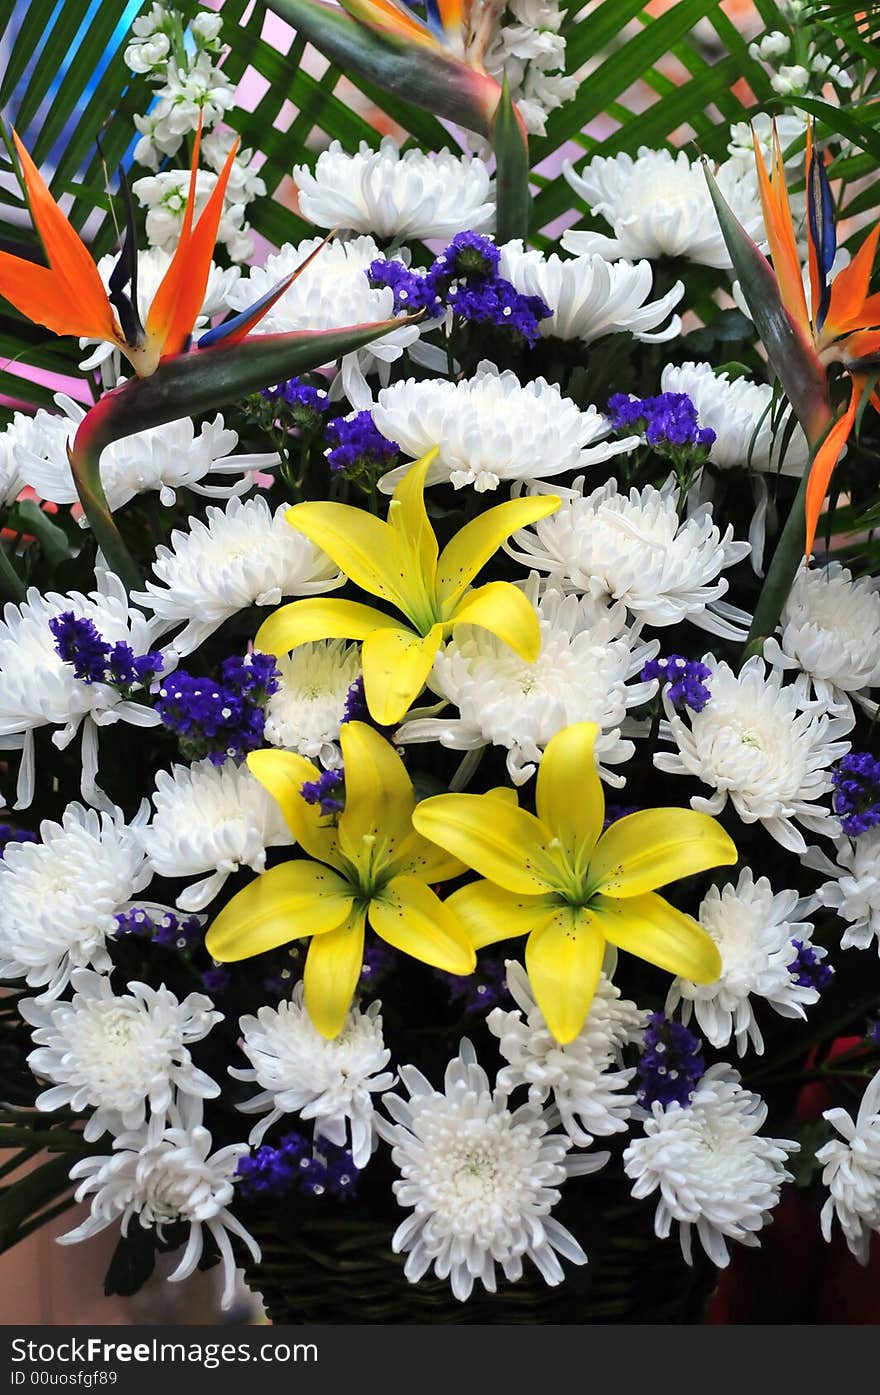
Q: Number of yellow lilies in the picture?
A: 3